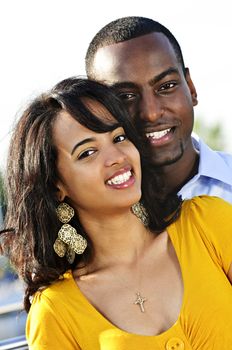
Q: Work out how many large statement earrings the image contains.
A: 2